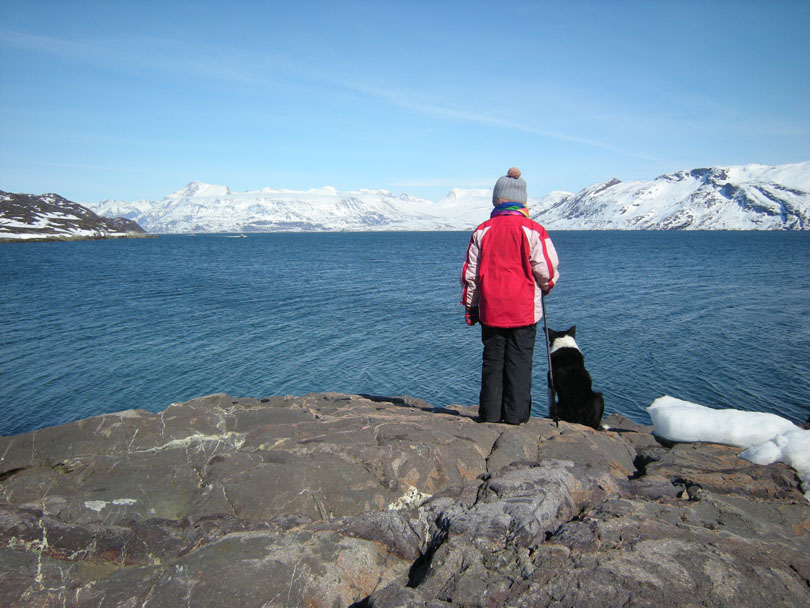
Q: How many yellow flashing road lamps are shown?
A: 0